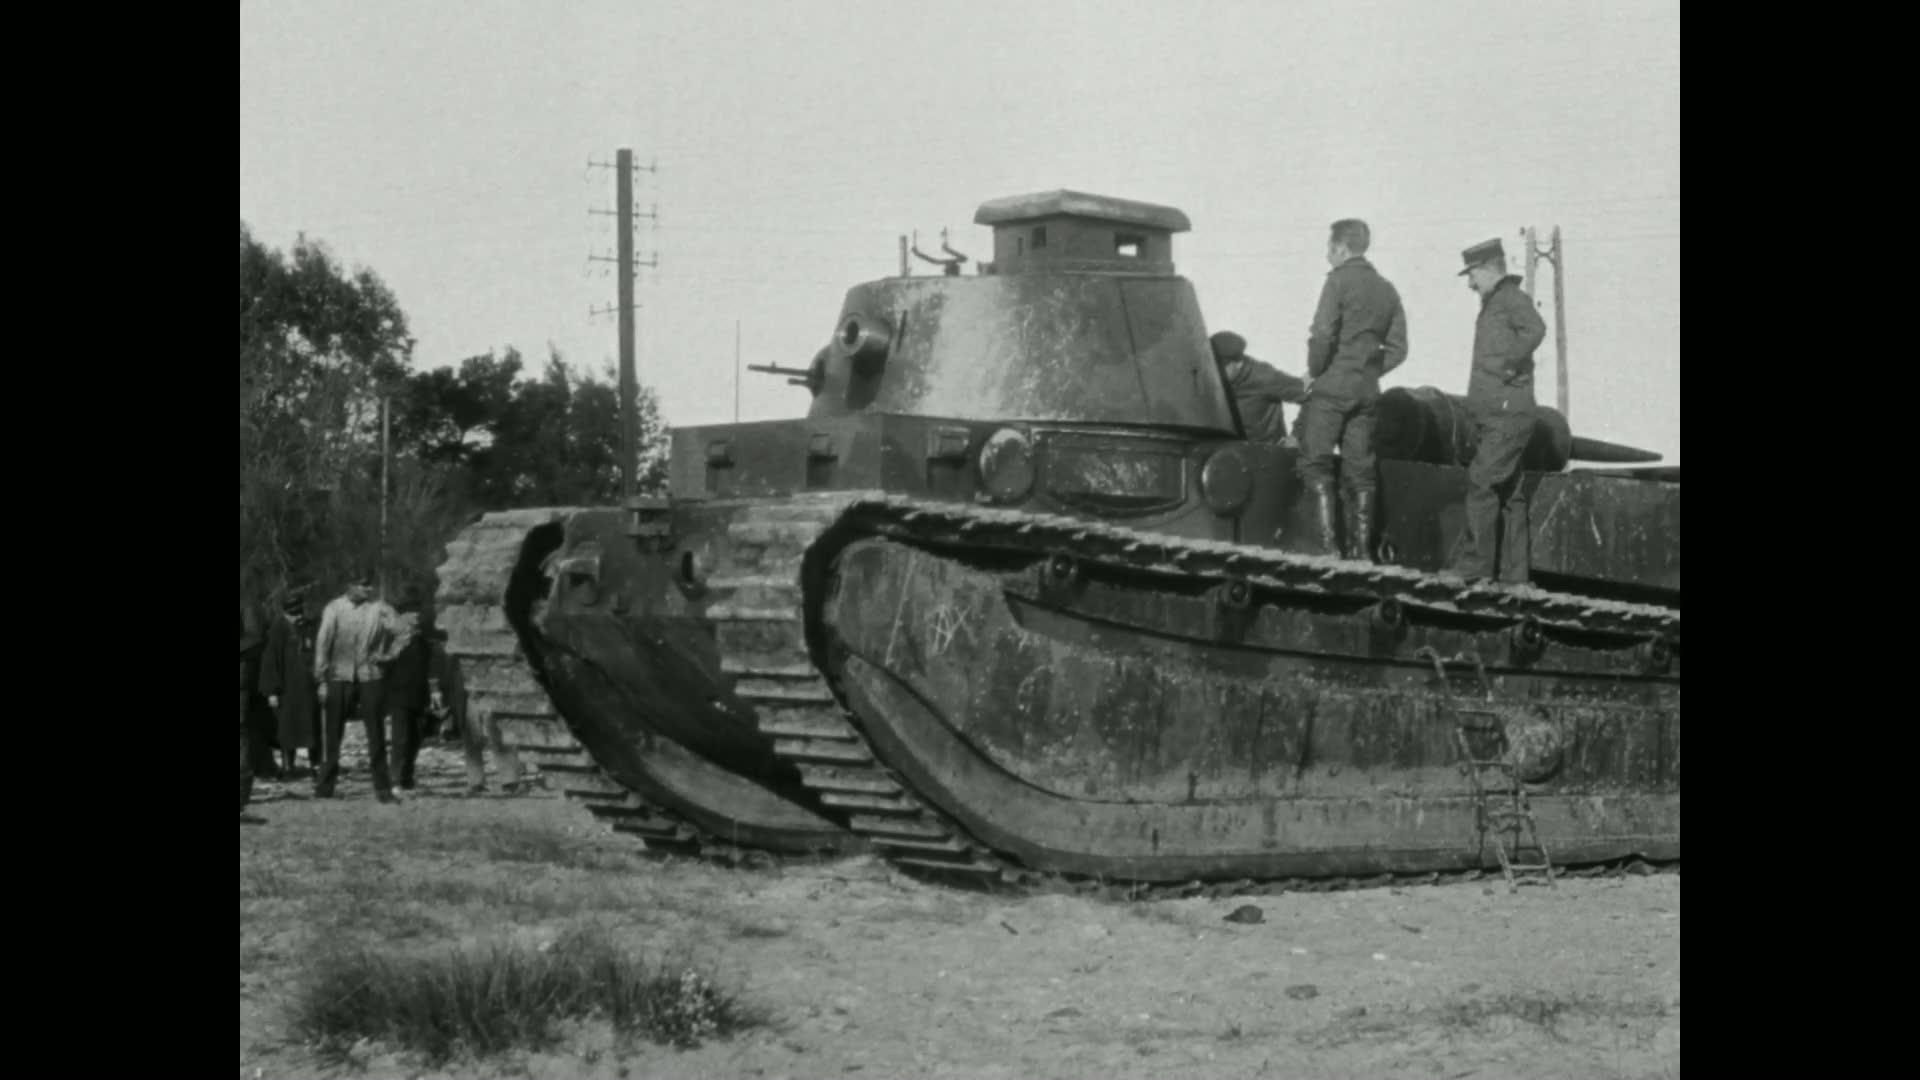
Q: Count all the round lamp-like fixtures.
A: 2